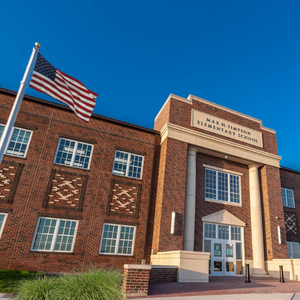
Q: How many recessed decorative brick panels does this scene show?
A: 4